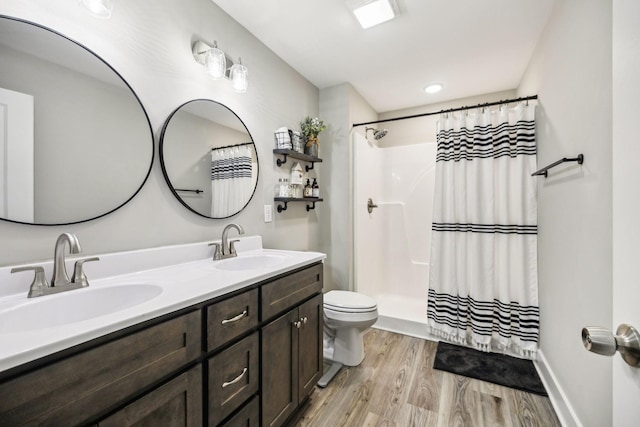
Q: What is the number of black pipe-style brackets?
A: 4